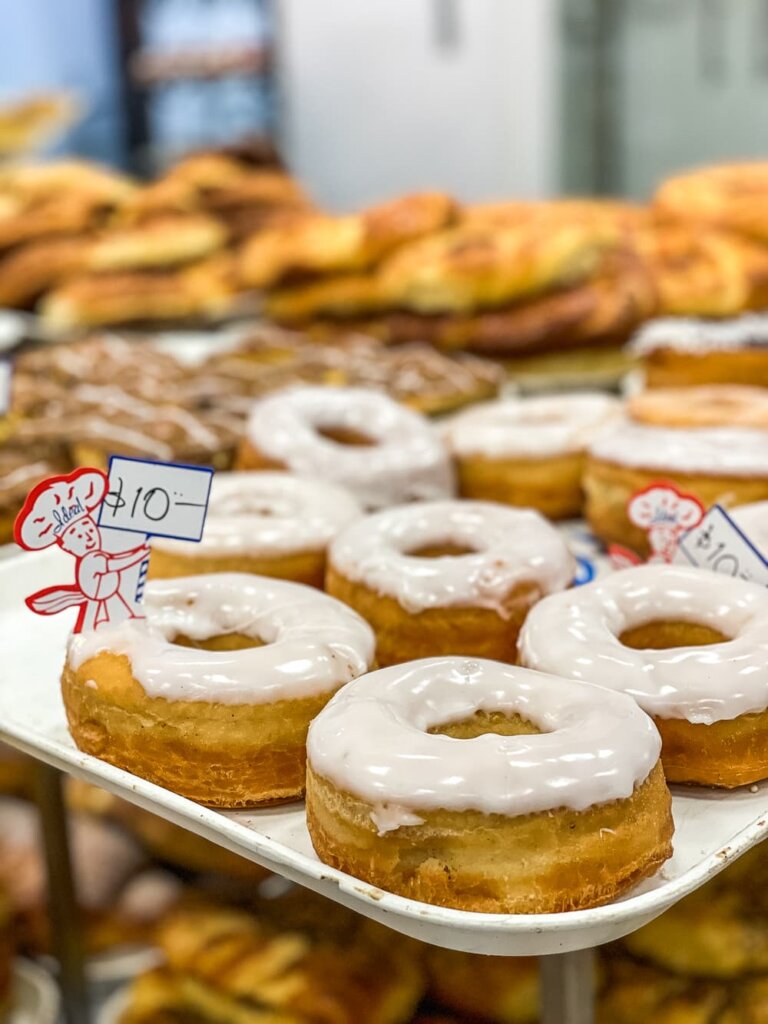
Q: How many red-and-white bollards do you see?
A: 0